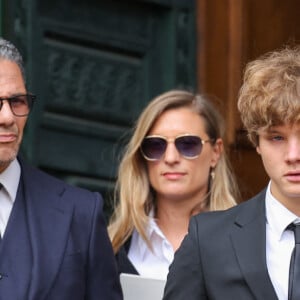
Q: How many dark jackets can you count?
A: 3